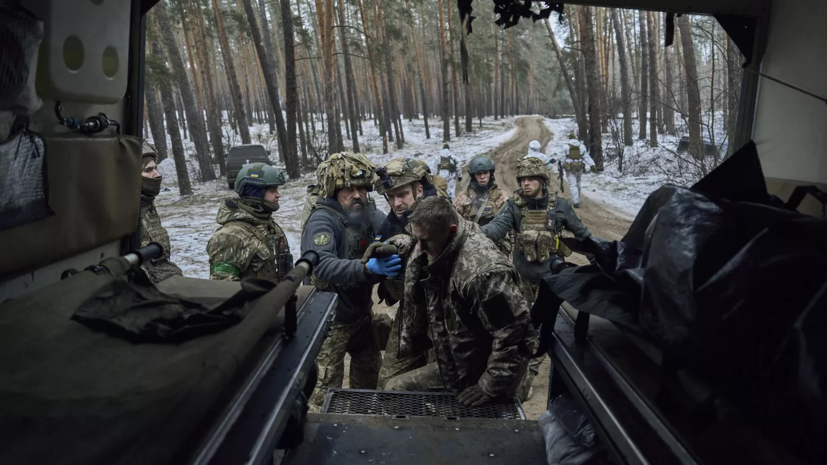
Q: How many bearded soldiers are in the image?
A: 1